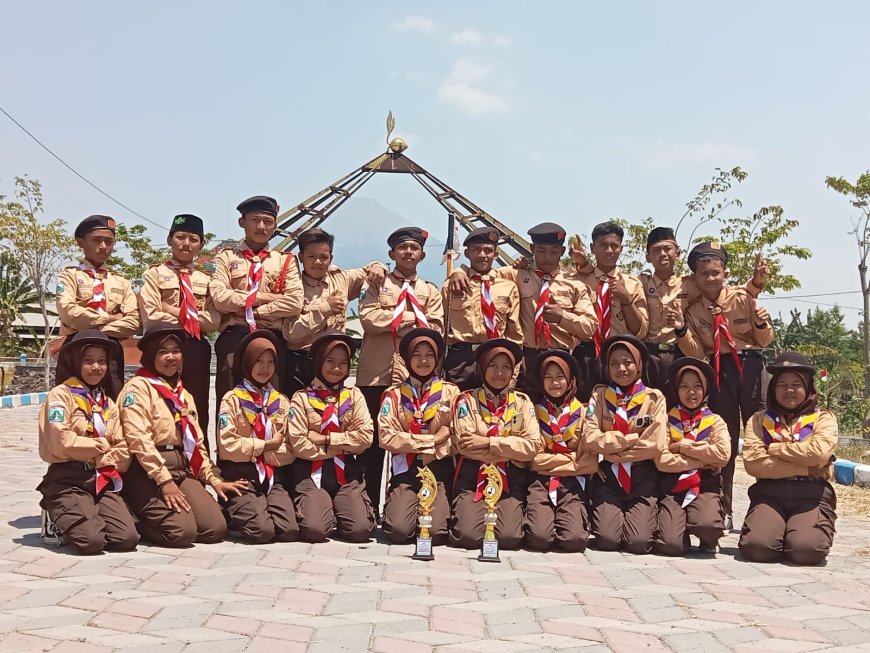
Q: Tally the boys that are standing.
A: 10